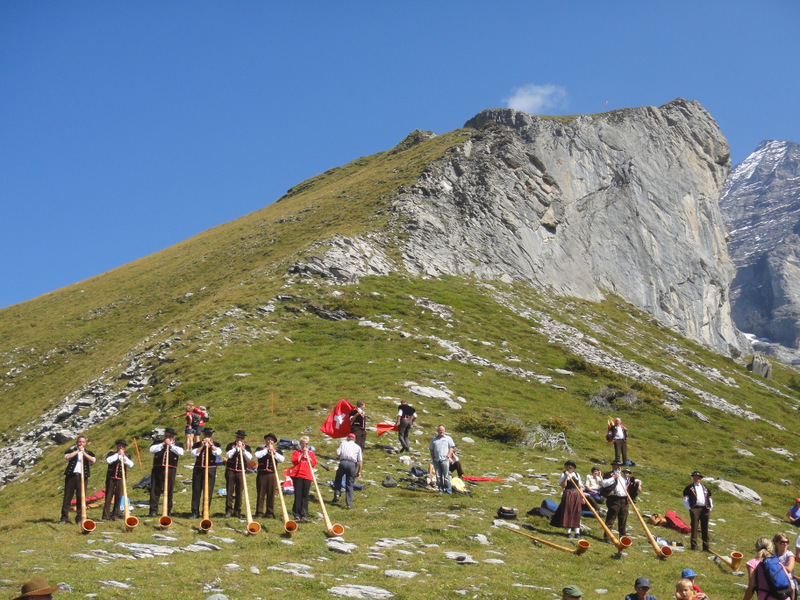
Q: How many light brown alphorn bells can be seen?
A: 11